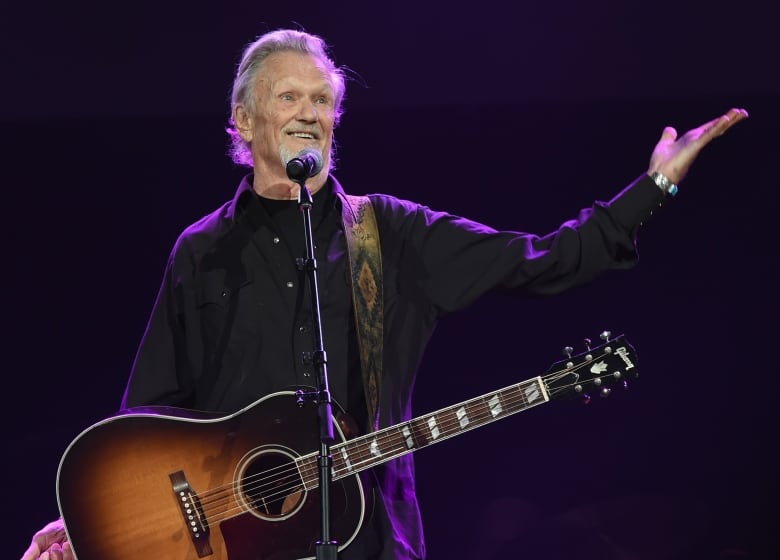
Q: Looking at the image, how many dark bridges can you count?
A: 1